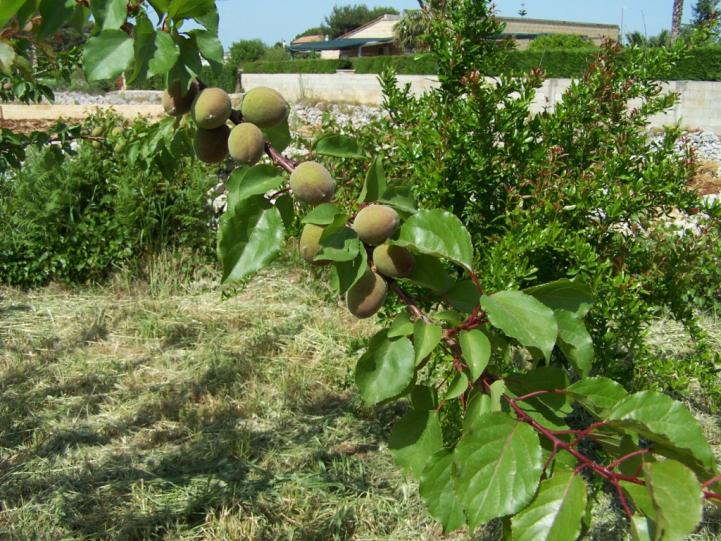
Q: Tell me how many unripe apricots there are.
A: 10